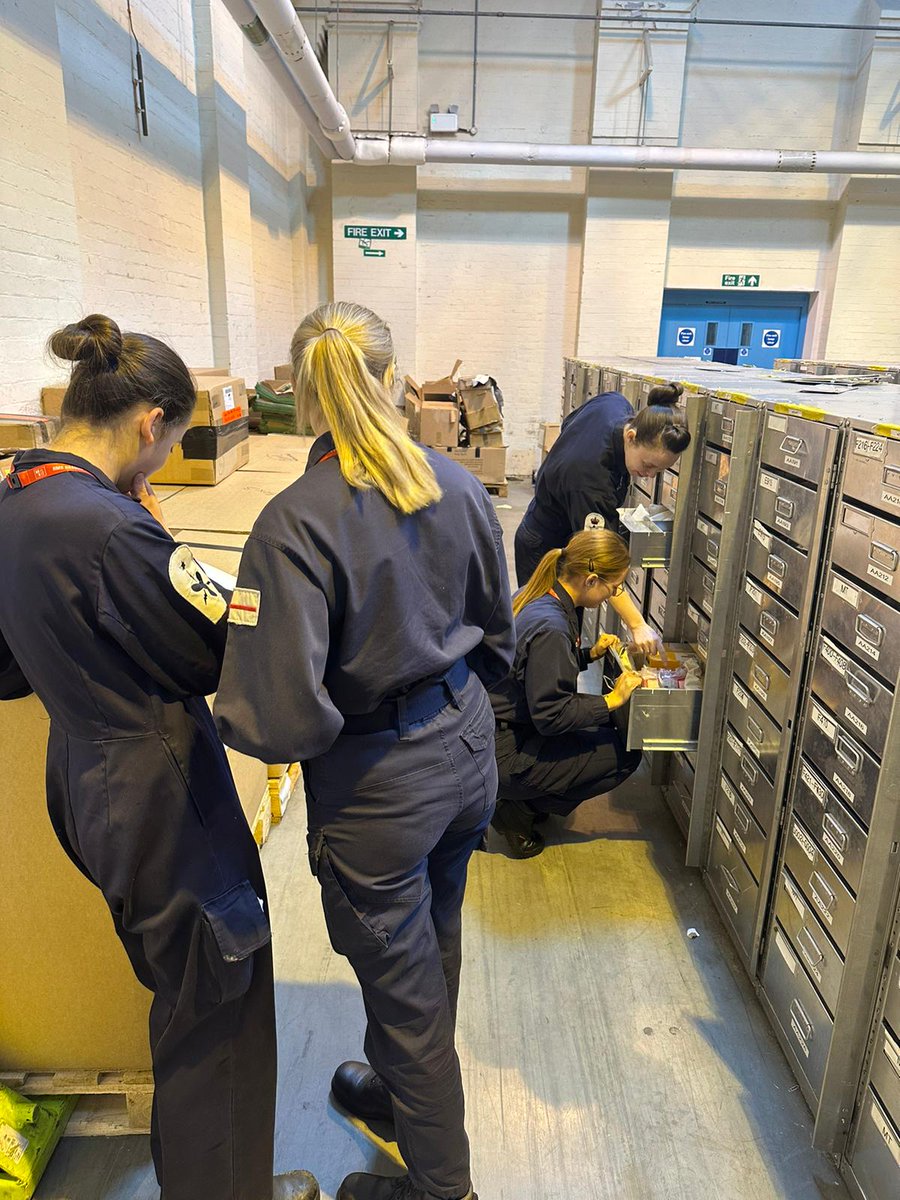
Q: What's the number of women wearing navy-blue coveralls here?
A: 4